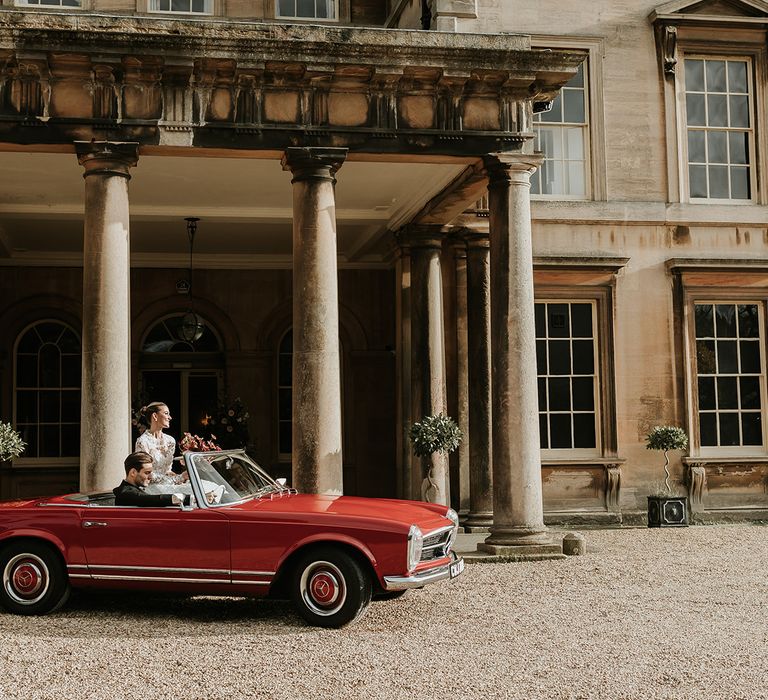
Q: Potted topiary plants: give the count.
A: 3